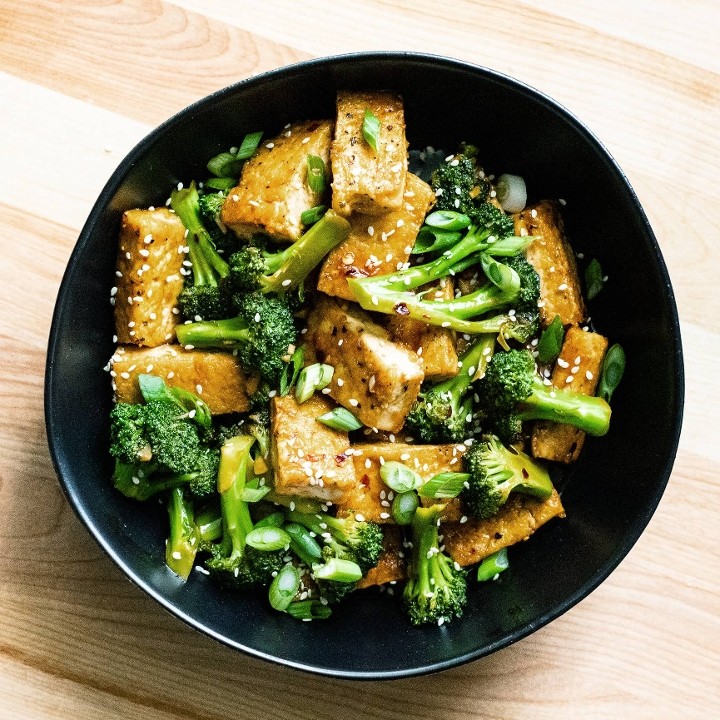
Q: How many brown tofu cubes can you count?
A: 13